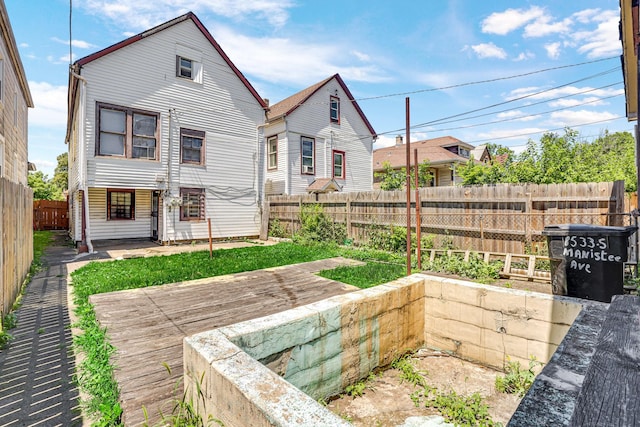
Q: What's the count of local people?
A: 0